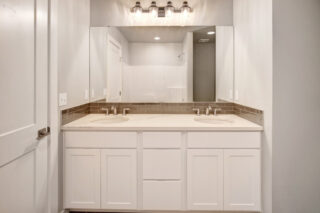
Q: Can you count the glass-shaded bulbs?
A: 4